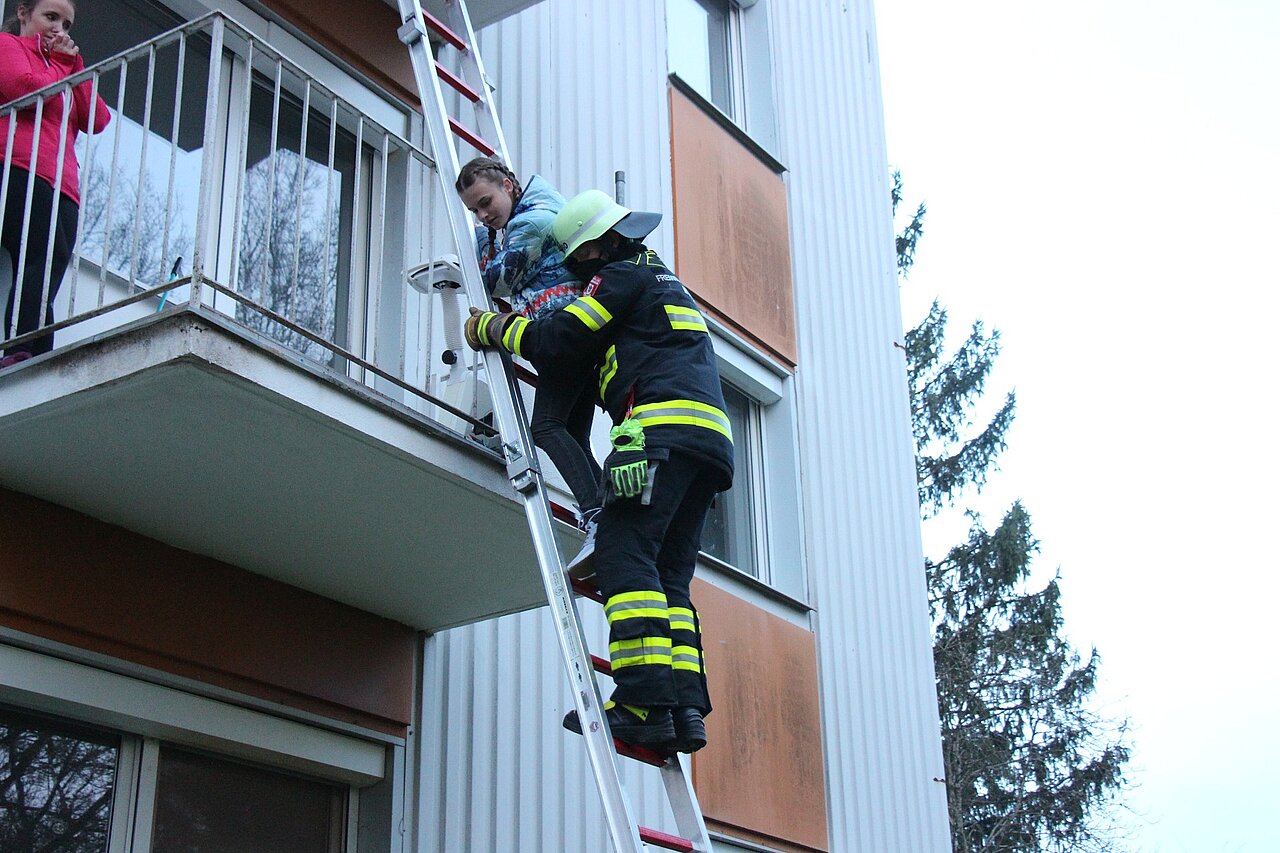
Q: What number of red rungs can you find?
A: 10